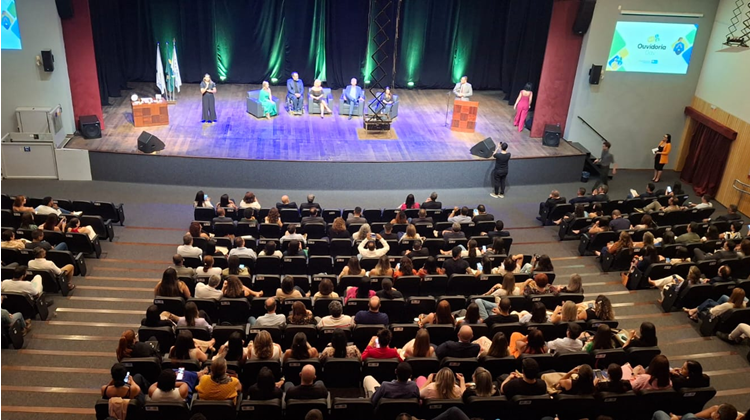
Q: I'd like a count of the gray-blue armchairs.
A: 4